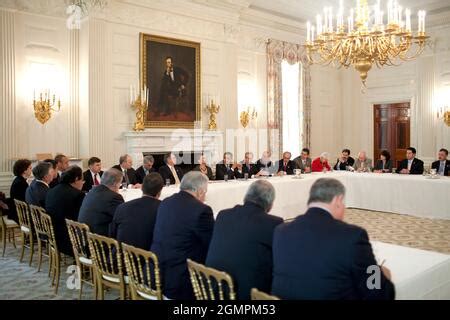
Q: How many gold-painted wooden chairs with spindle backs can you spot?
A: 9